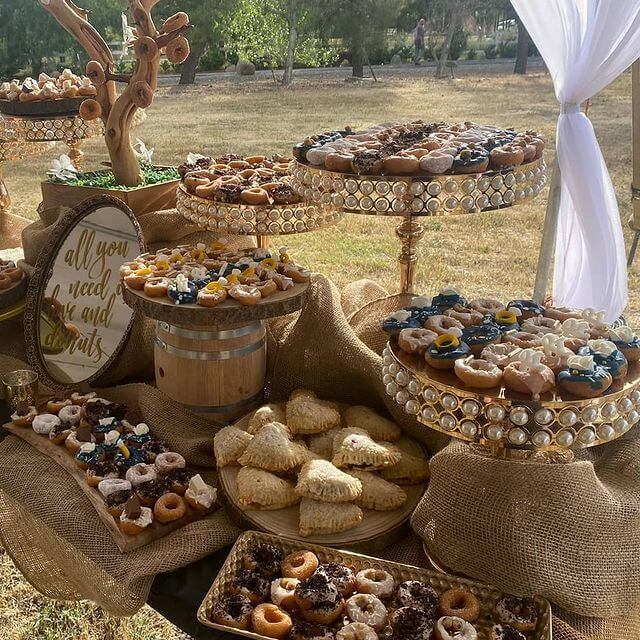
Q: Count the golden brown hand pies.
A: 12